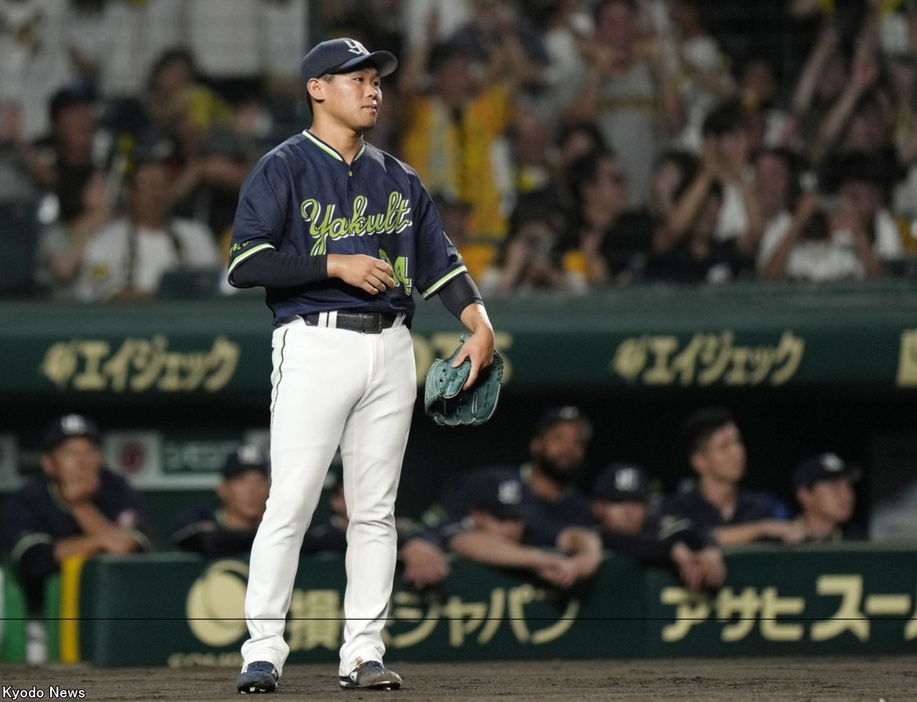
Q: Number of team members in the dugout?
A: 8